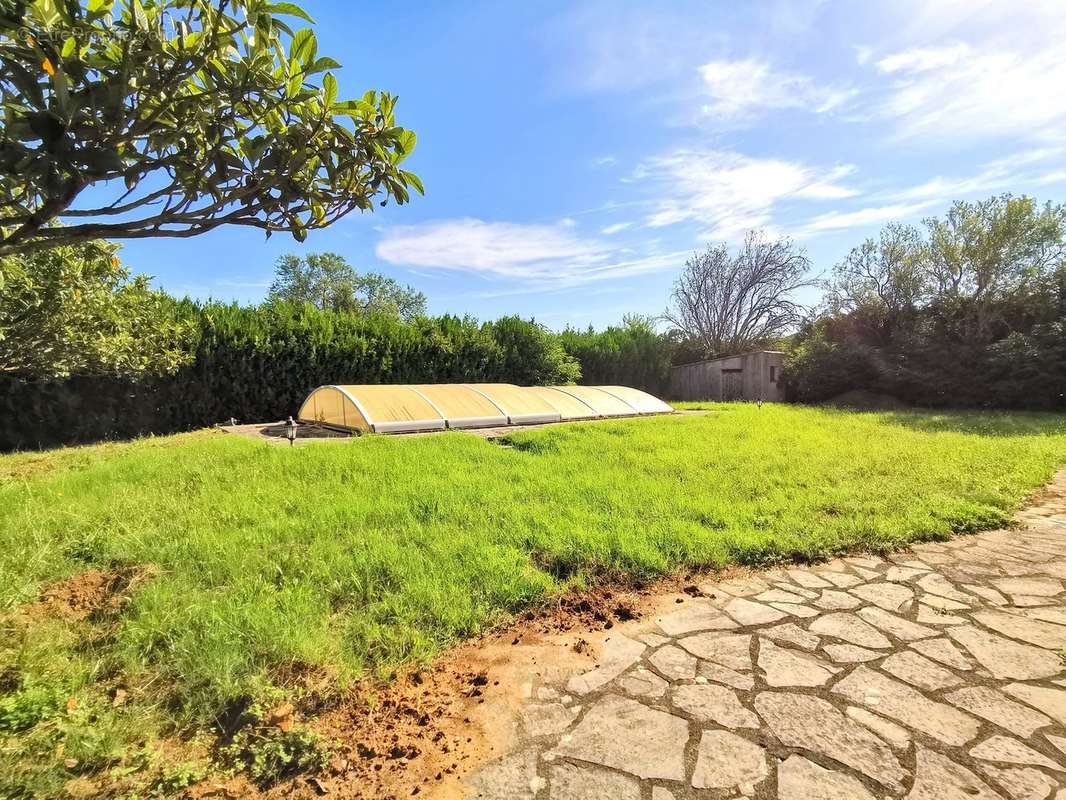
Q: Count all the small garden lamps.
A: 2